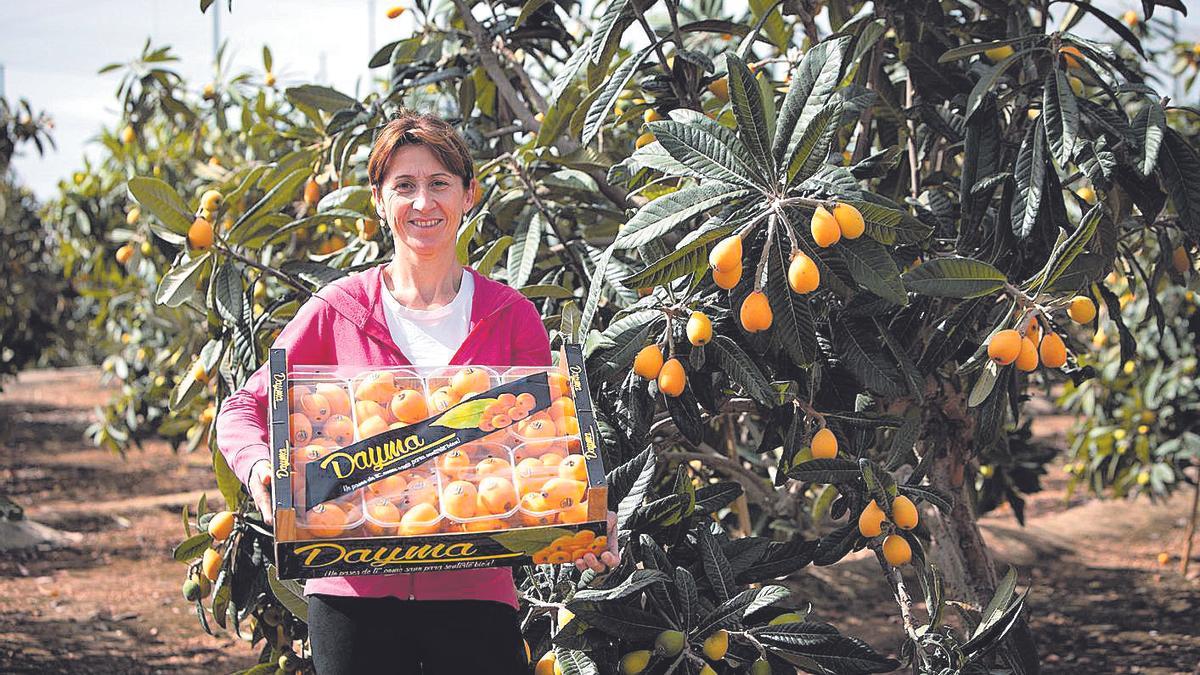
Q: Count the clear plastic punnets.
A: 8